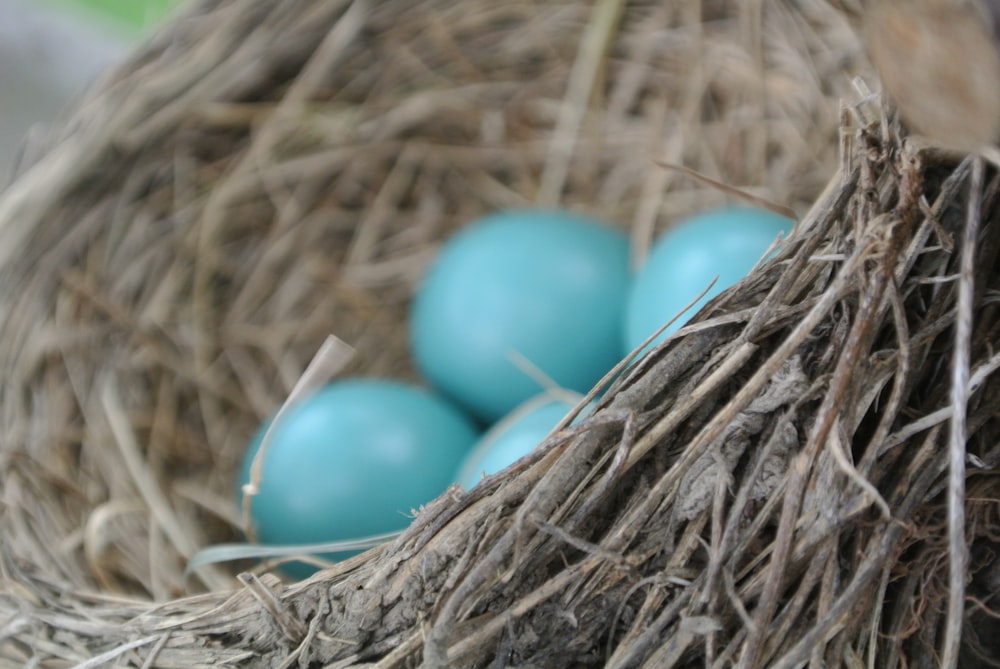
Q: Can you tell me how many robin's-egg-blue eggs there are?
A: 4